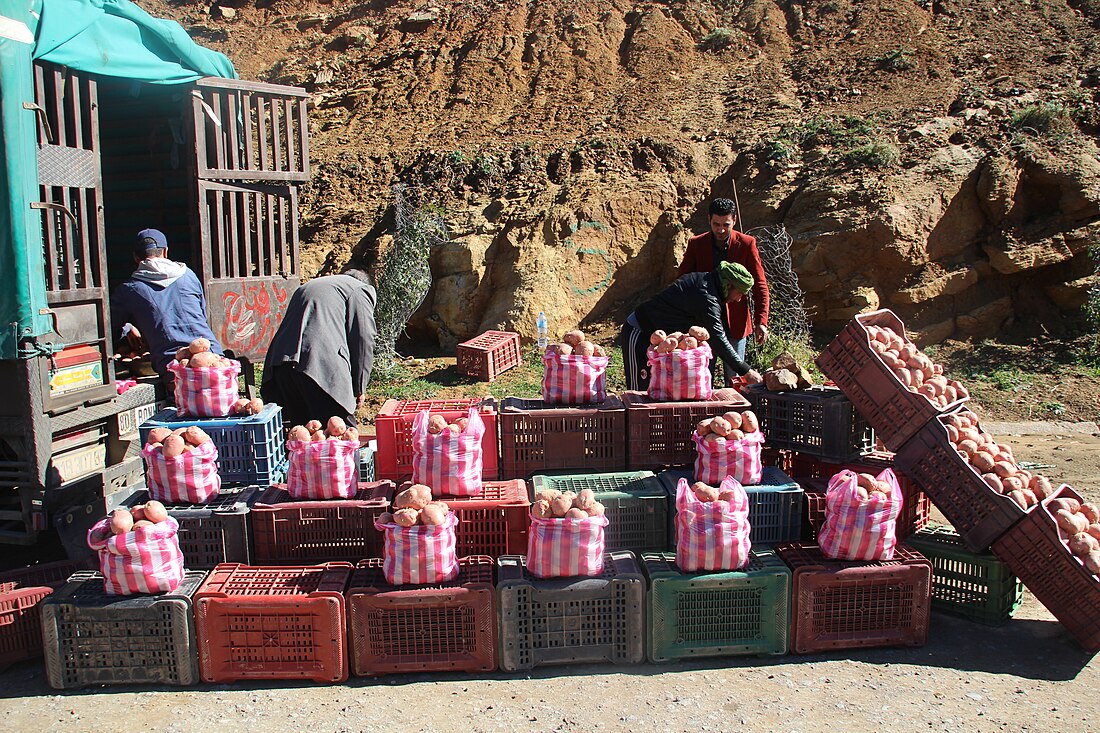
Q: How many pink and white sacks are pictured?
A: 12